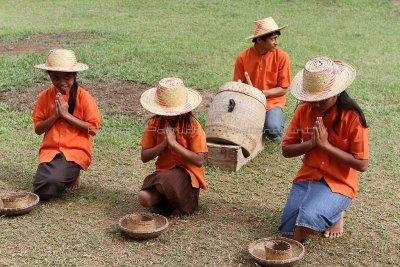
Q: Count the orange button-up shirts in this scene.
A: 4